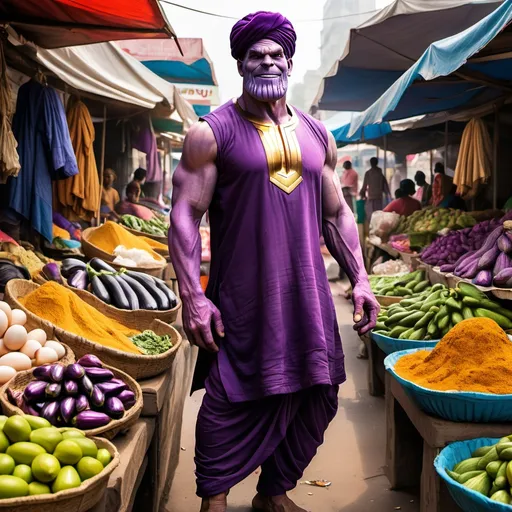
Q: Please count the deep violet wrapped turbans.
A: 1